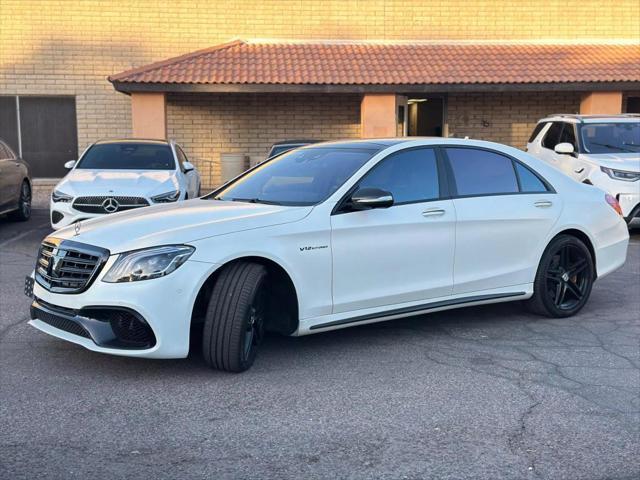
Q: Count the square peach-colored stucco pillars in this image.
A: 3